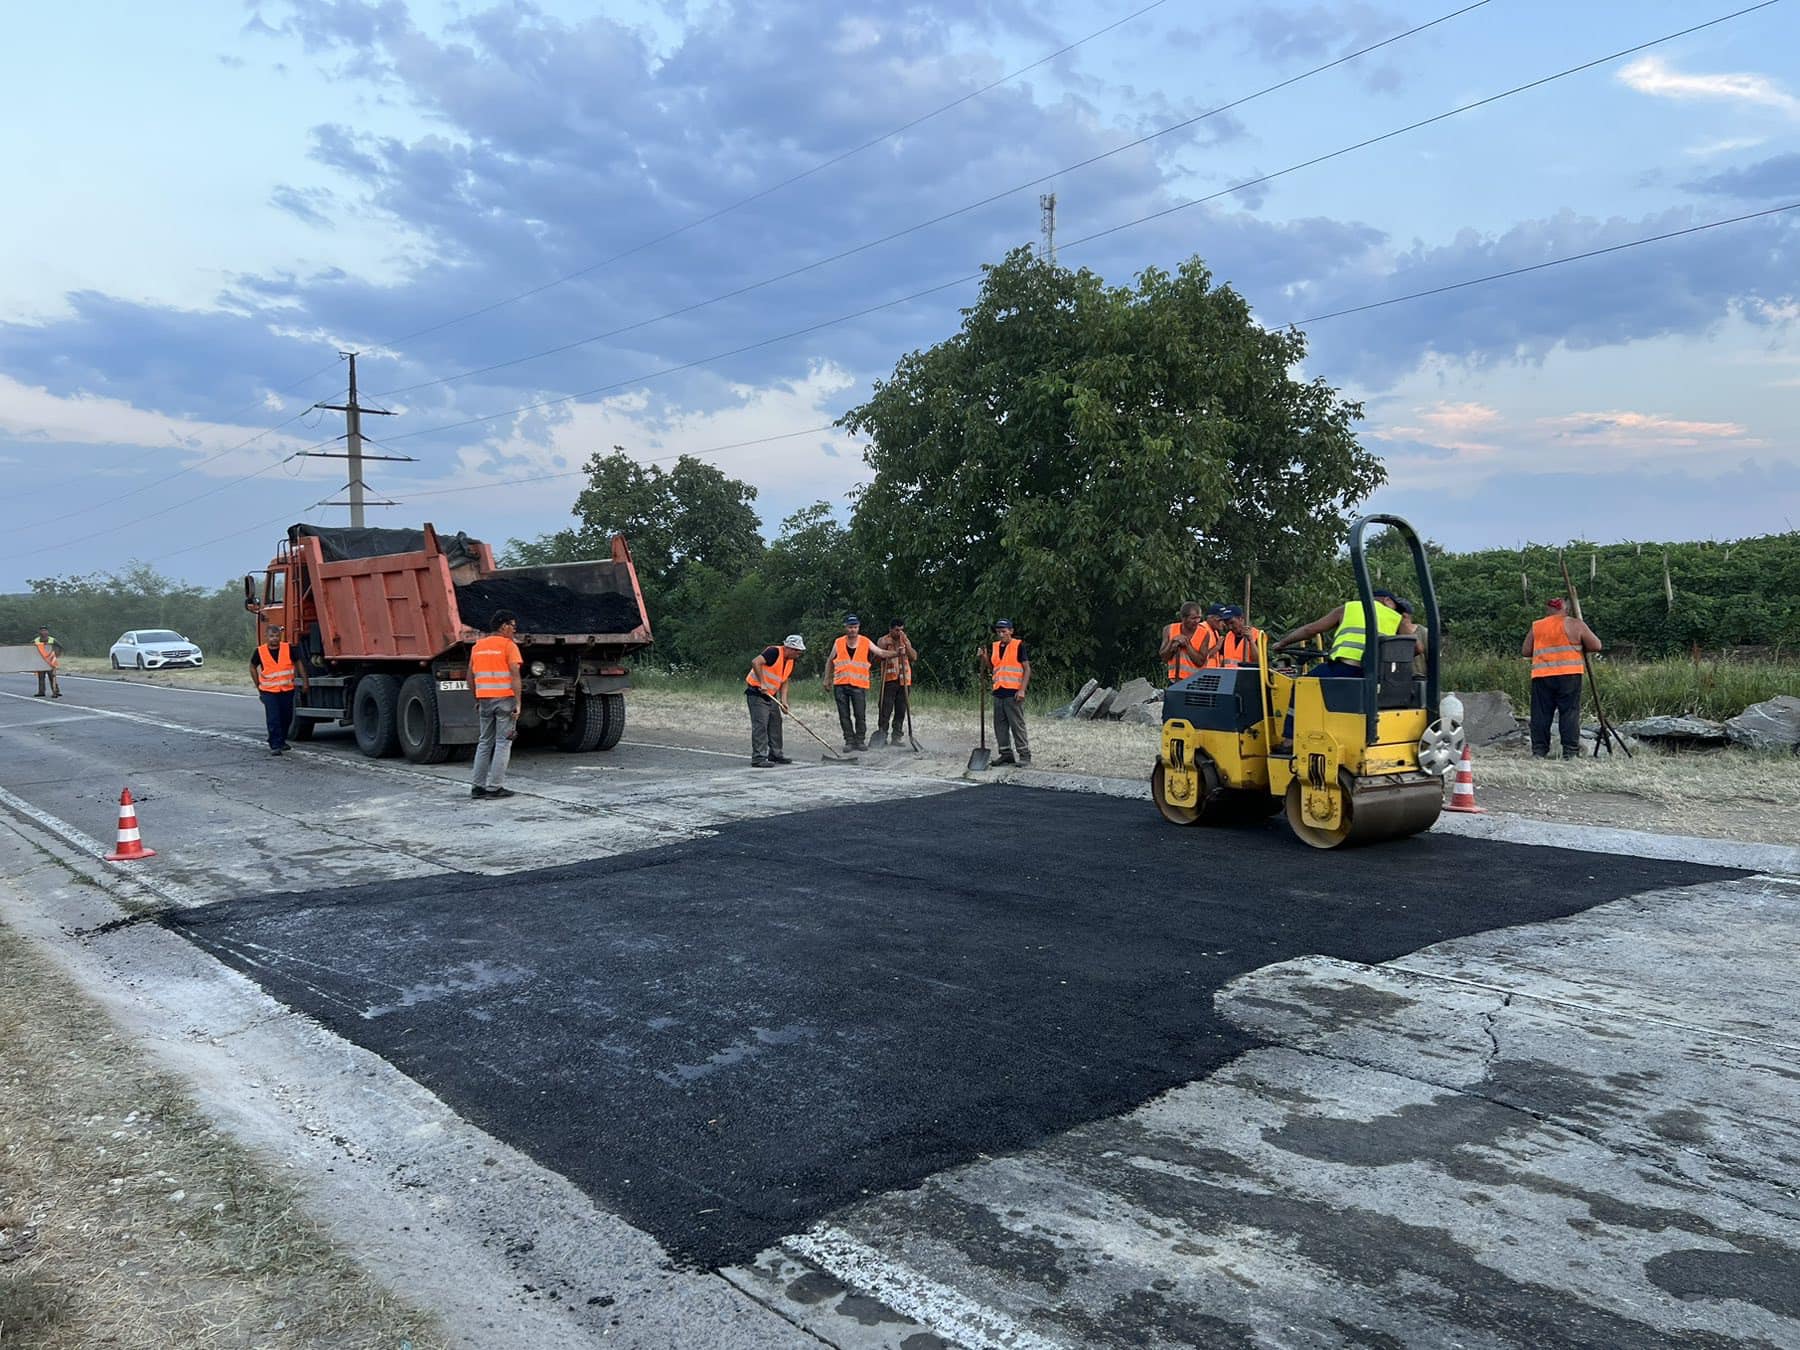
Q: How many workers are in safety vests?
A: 12